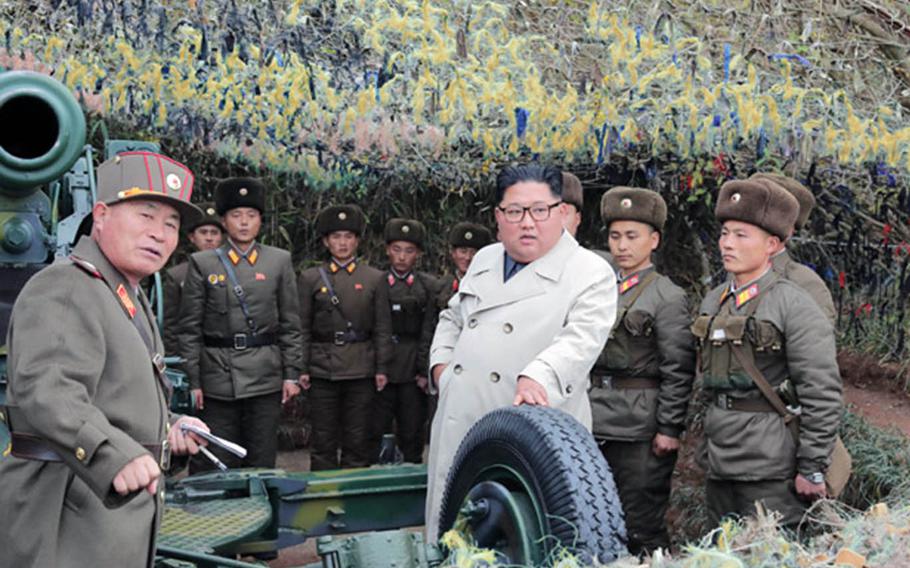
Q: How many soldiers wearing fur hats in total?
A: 9